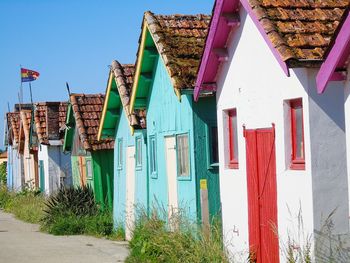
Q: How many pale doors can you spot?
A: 2